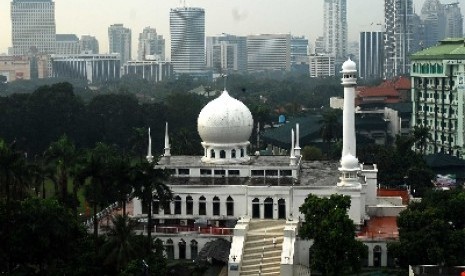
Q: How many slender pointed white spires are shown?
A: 4